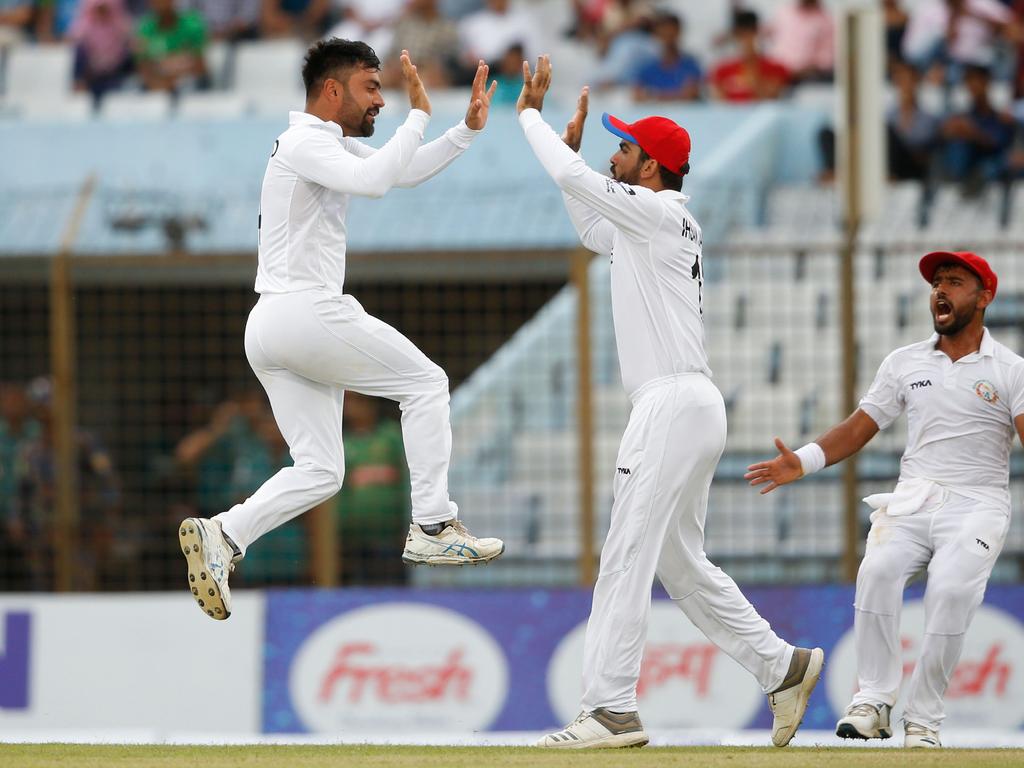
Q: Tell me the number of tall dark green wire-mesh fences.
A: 1